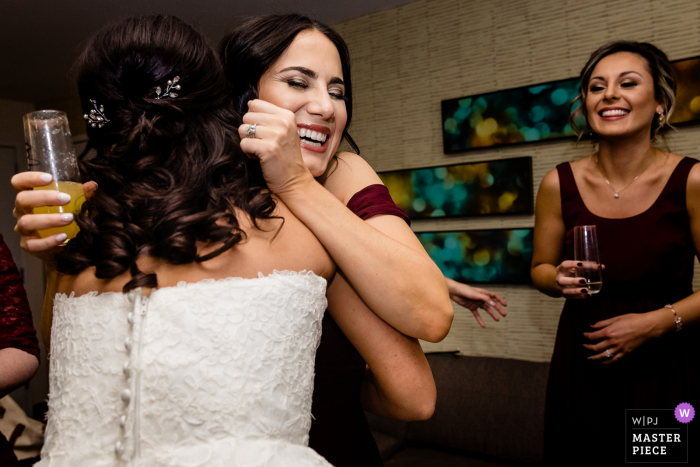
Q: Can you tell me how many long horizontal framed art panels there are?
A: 3